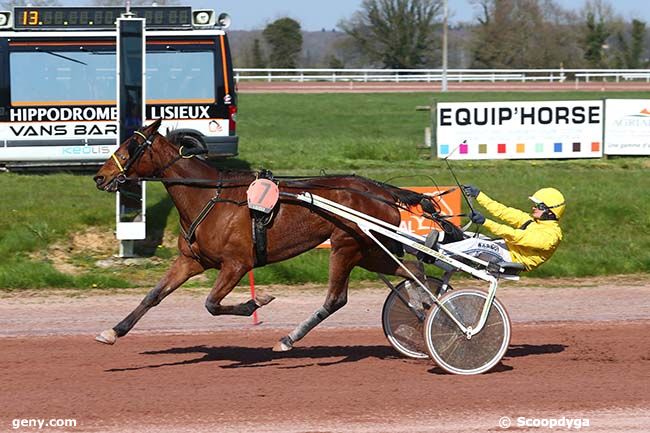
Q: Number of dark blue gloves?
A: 2